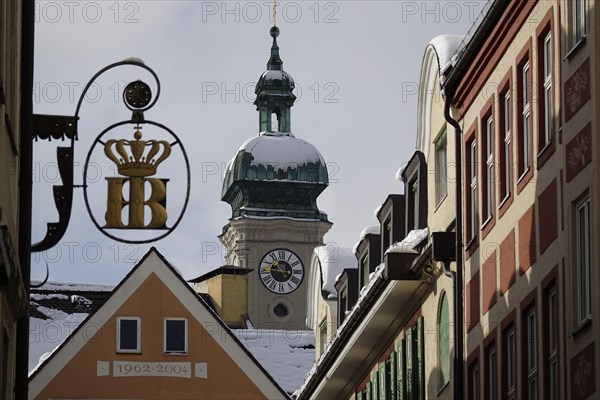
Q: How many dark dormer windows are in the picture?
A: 4